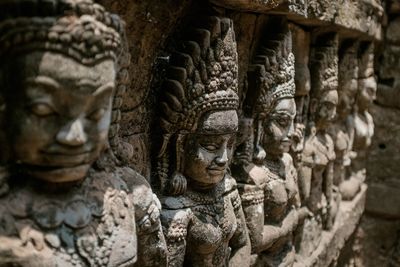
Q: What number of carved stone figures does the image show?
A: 6